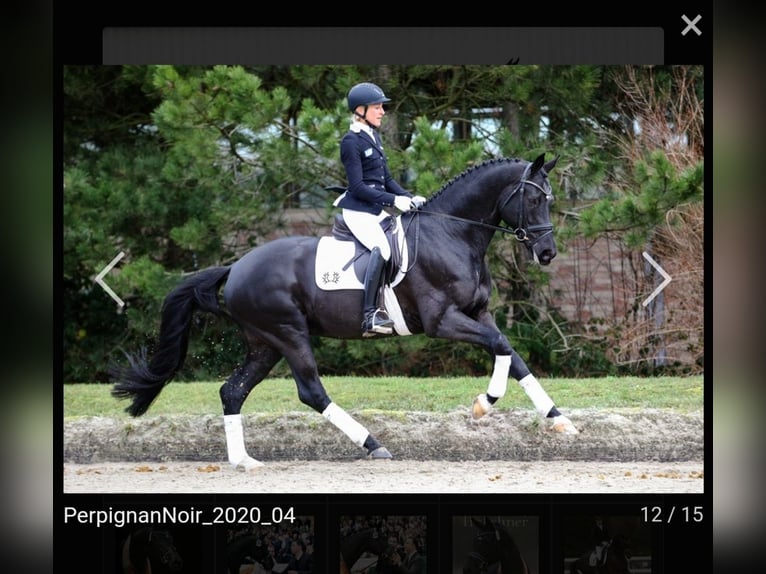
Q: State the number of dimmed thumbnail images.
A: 5